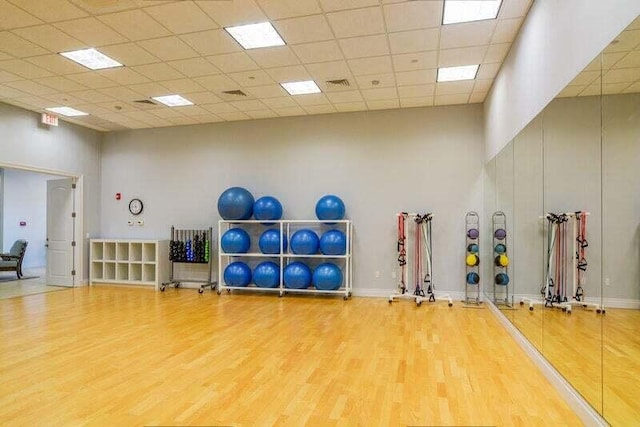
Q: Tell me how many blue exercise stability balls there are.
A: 11